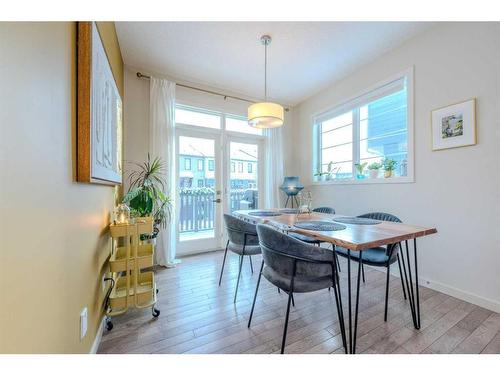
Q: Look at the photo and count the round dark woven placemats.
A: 4